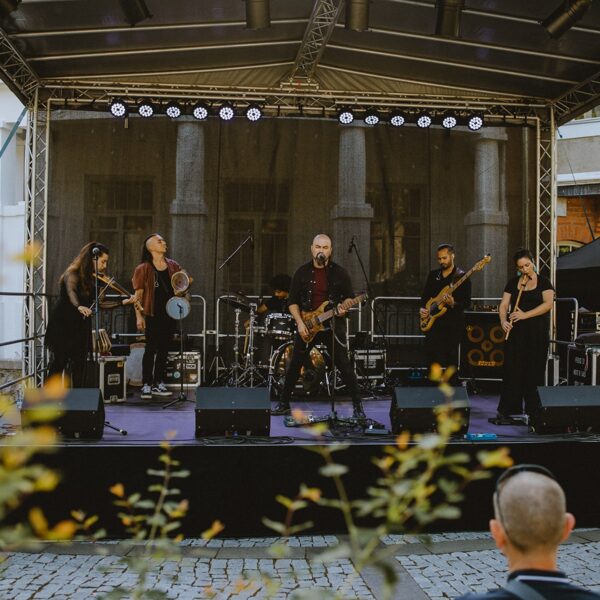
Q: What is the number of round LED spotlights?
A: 12